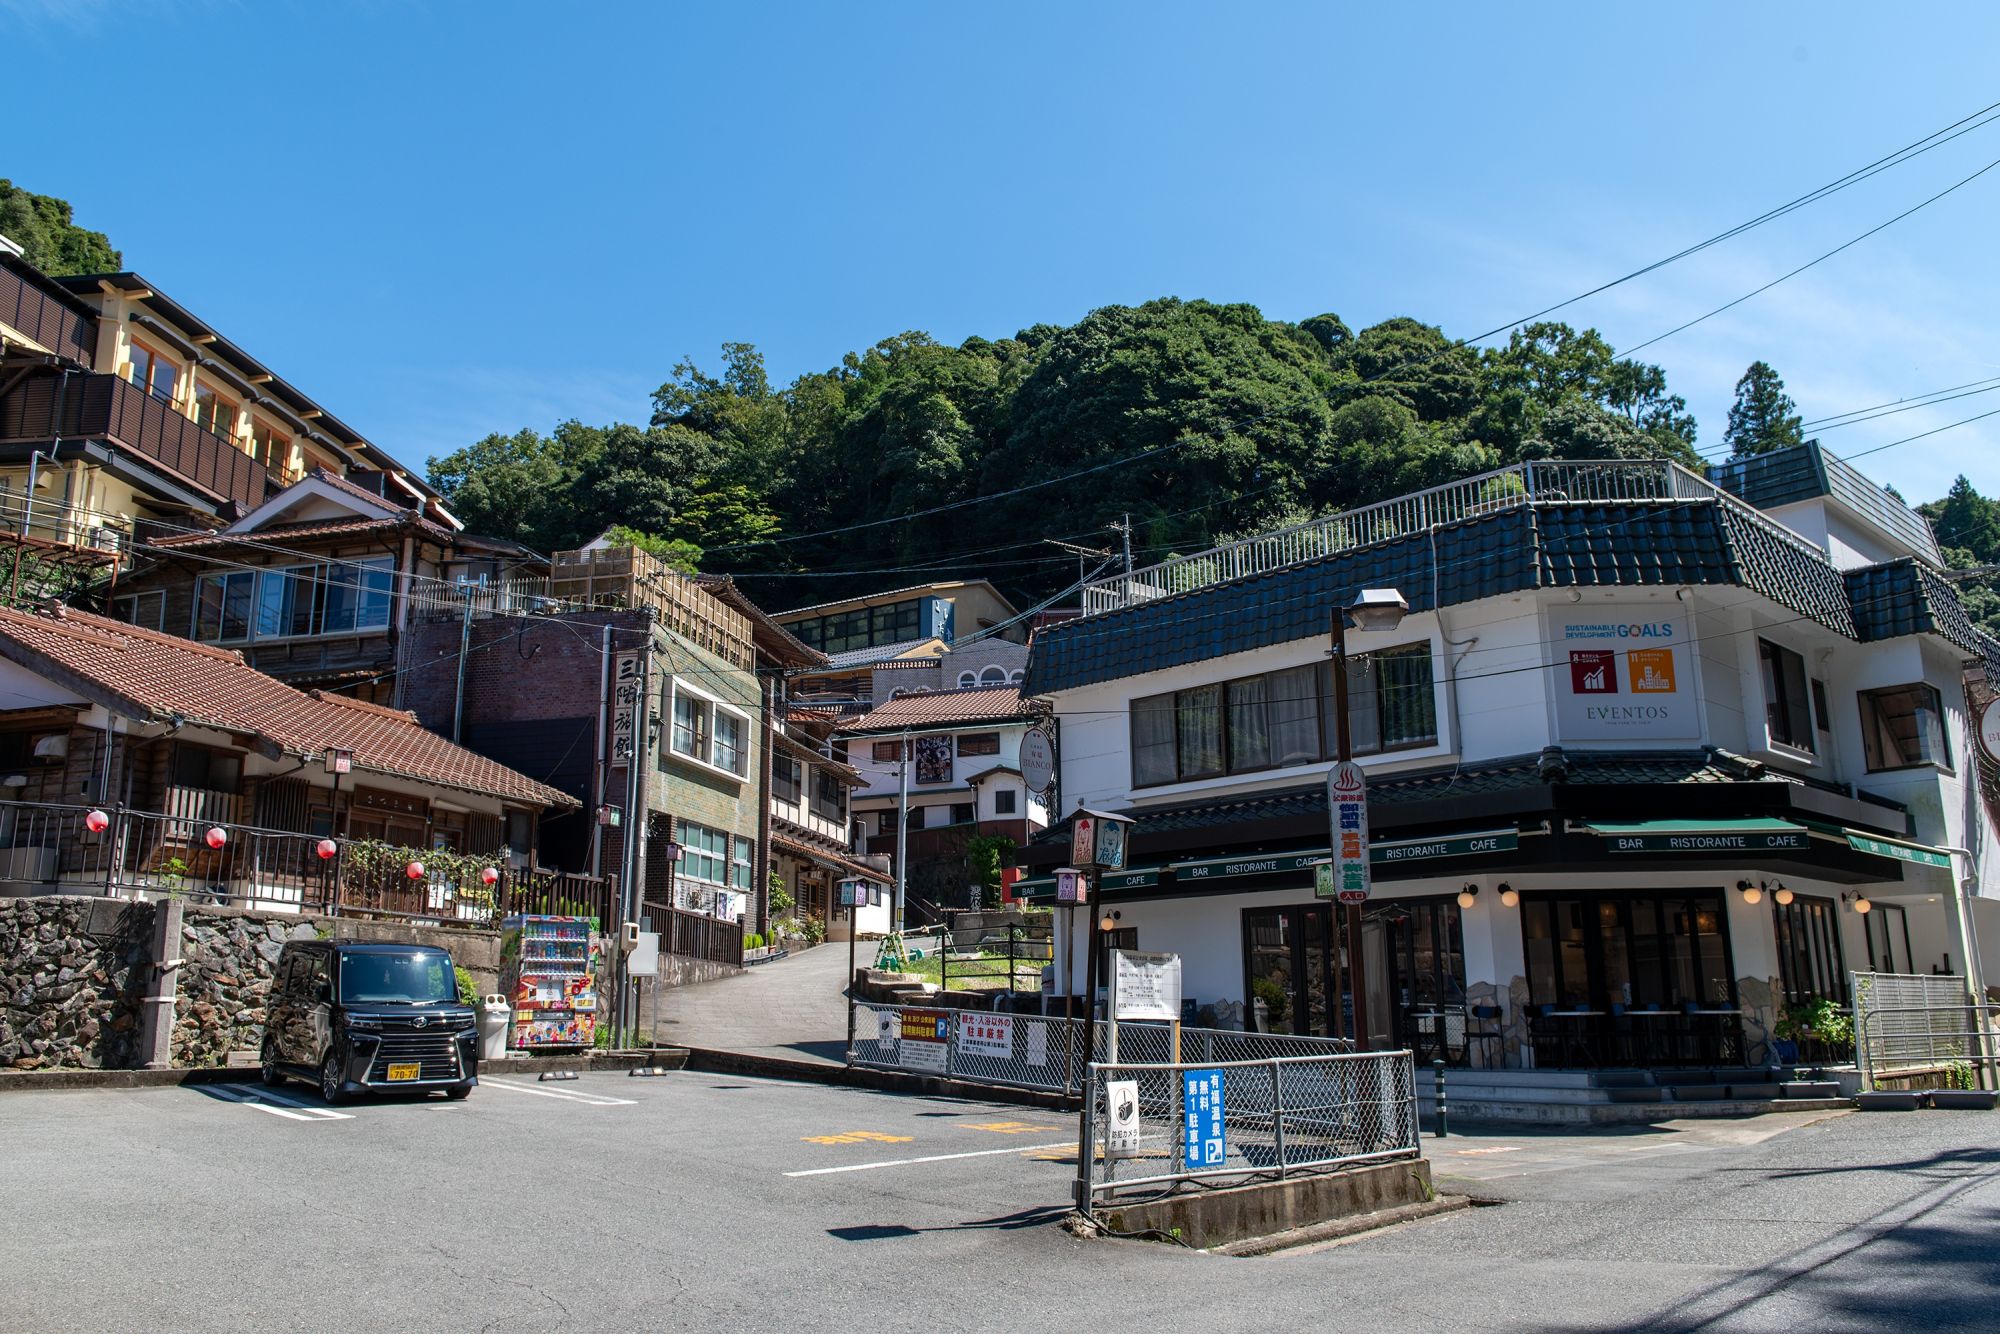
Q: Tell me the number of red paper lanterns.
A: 5